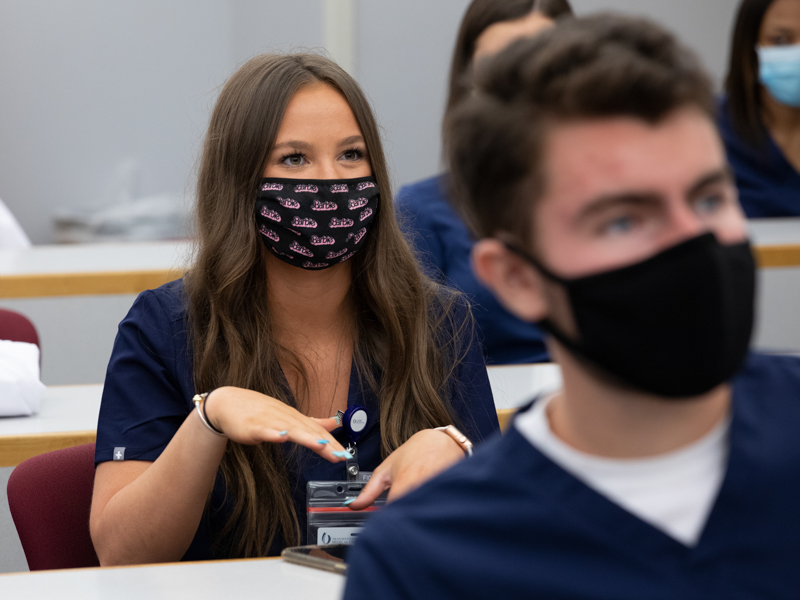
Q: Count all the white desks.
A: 3